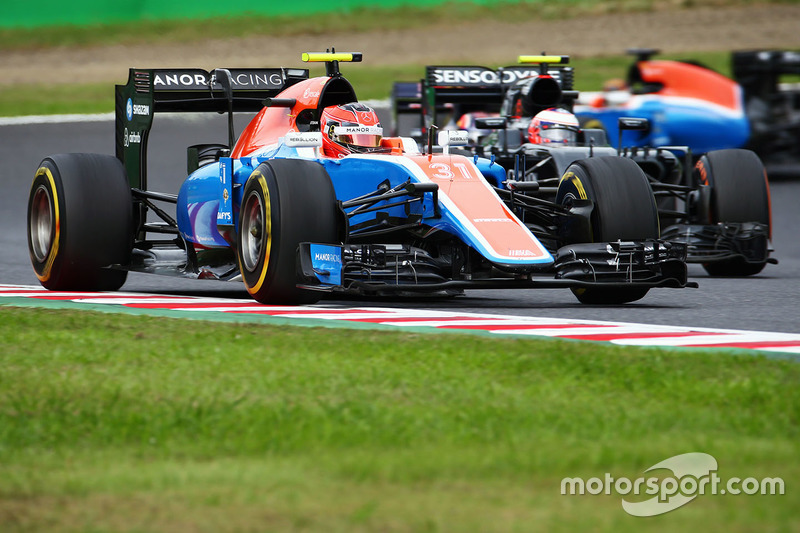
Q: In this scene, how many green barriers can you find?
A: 1